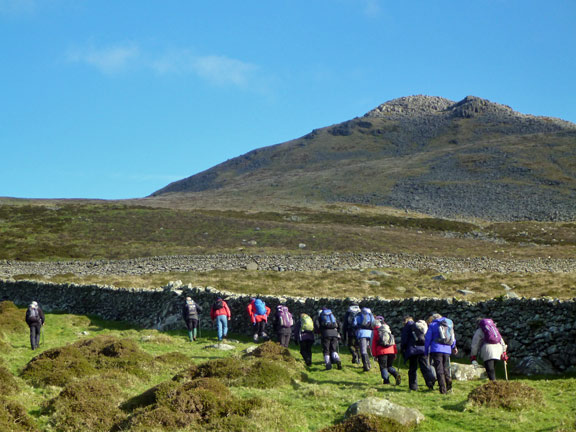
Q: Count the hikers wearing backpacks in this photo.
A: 13